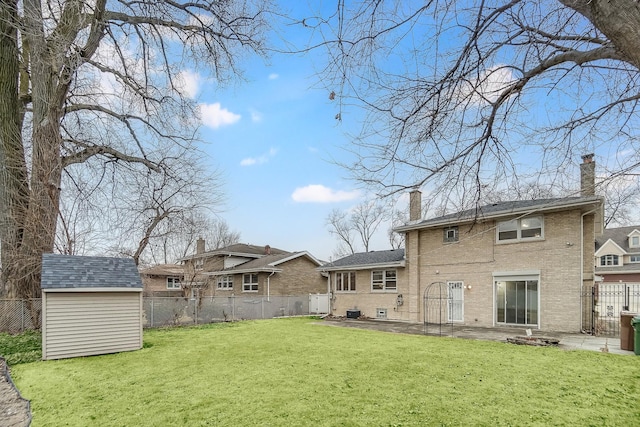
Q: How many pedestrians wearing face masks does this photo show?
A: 0